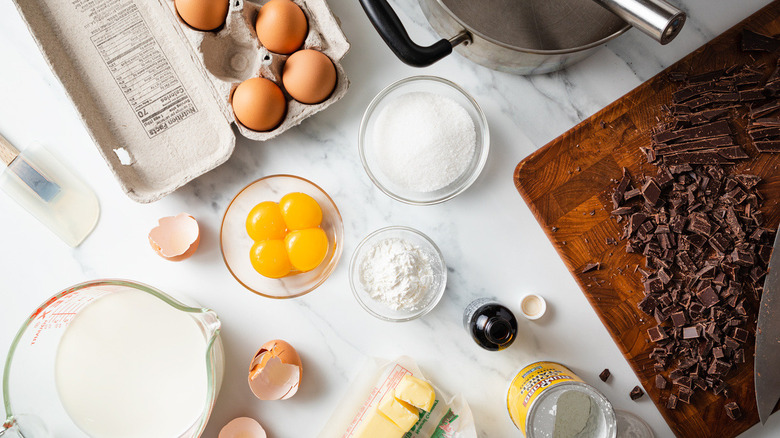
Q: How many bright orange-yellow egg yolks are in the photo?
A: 4